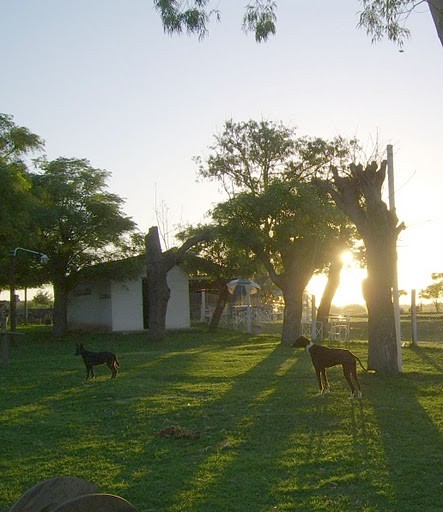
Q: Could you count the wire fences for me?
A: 1